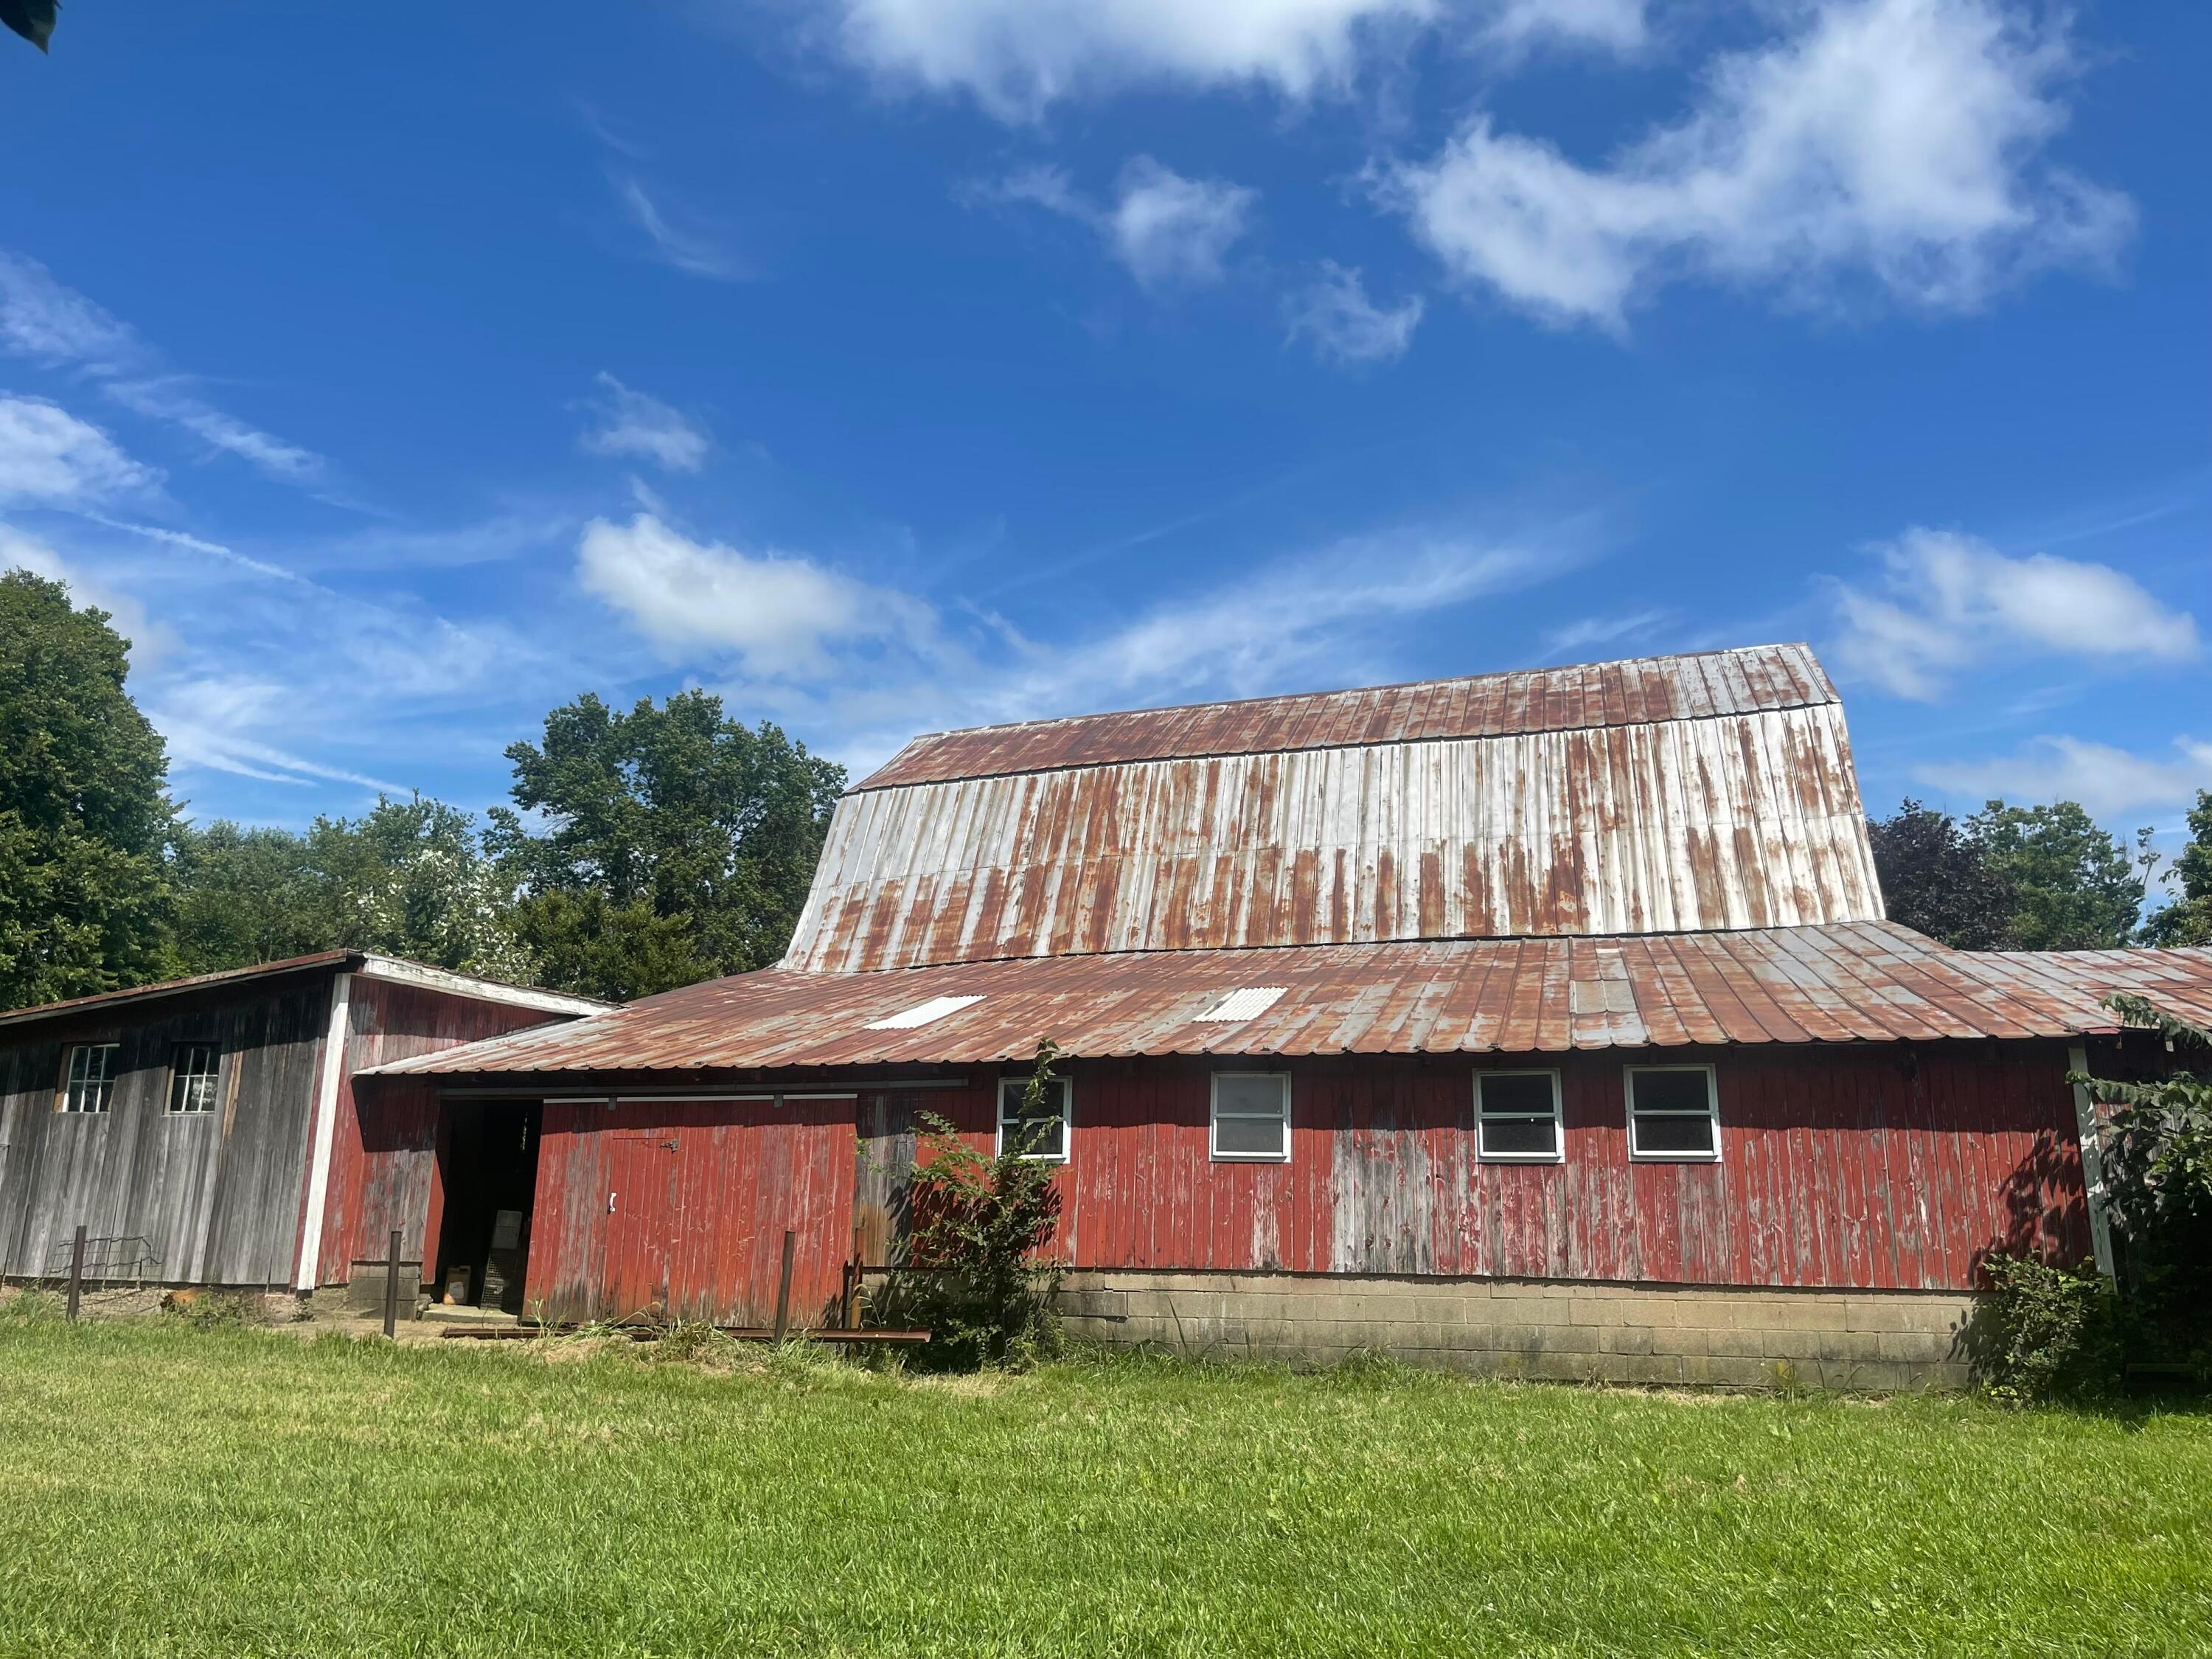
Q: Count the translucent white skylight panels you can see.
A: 2